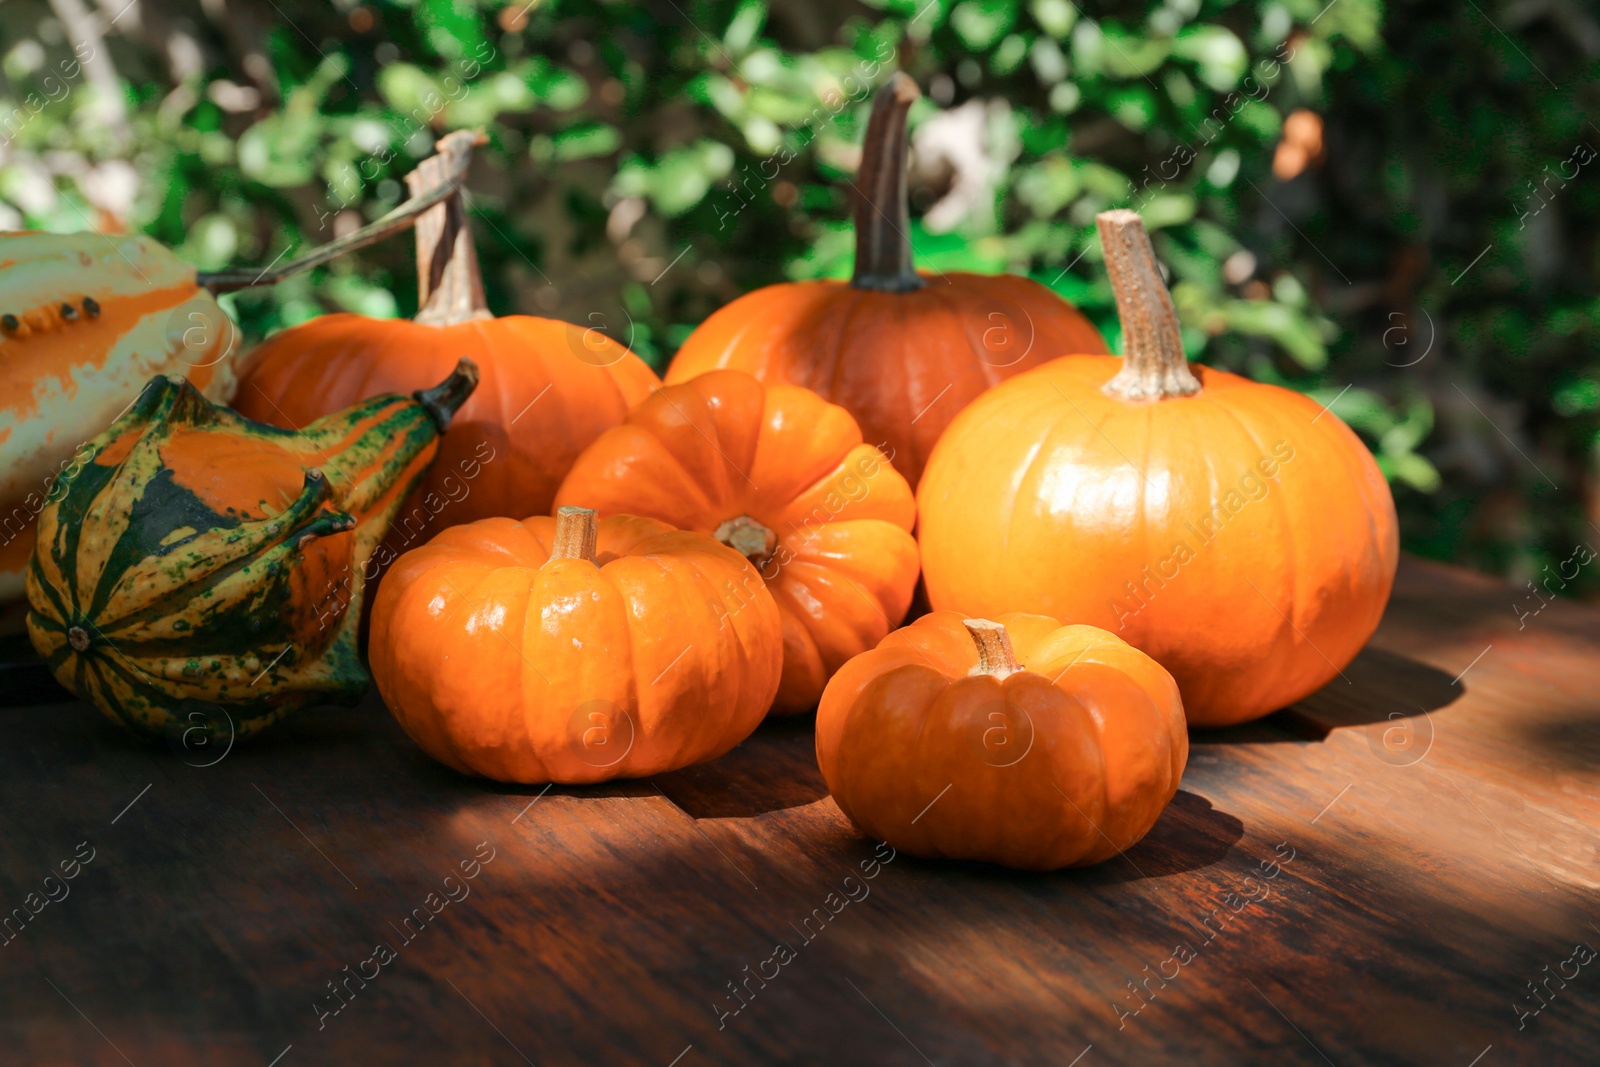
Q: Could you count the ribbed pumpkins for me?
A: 6